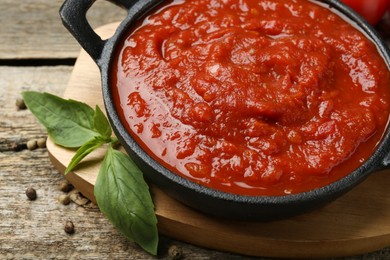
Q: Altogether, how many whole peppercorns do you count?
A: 8